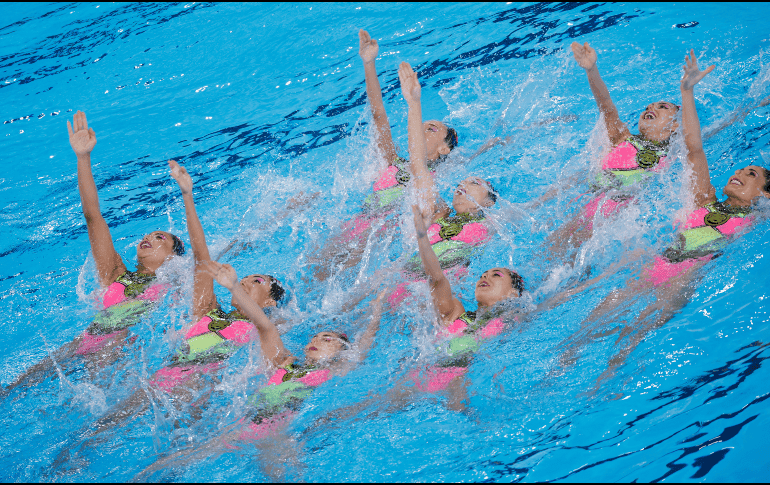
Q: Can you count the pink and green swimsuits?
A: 8